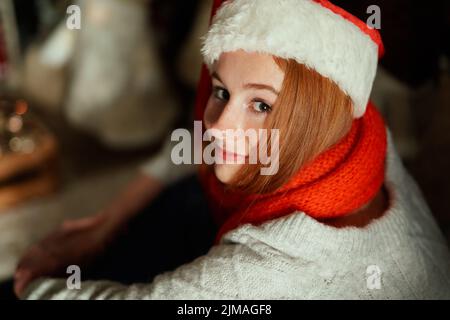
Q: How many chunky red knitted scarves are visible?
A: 1